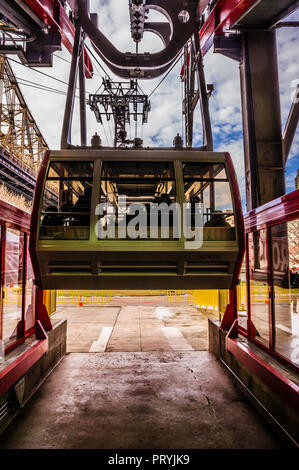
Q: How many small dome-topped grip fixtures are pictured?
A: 2